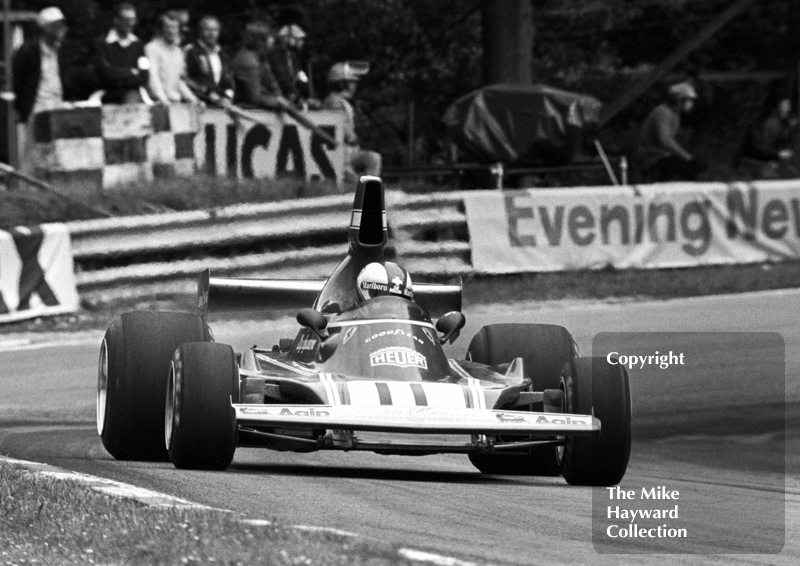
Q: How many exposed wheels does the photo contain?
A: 4